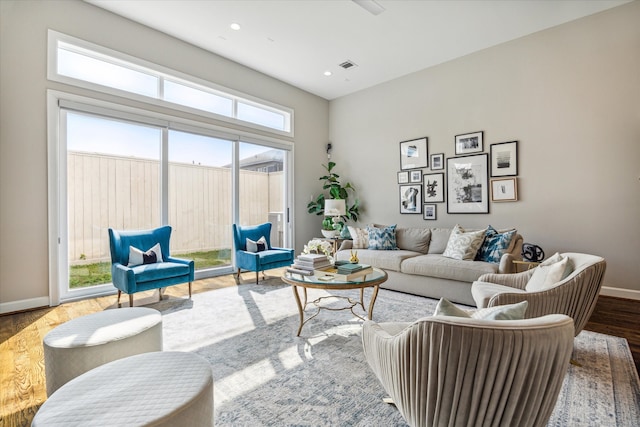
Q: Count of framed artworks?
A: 11